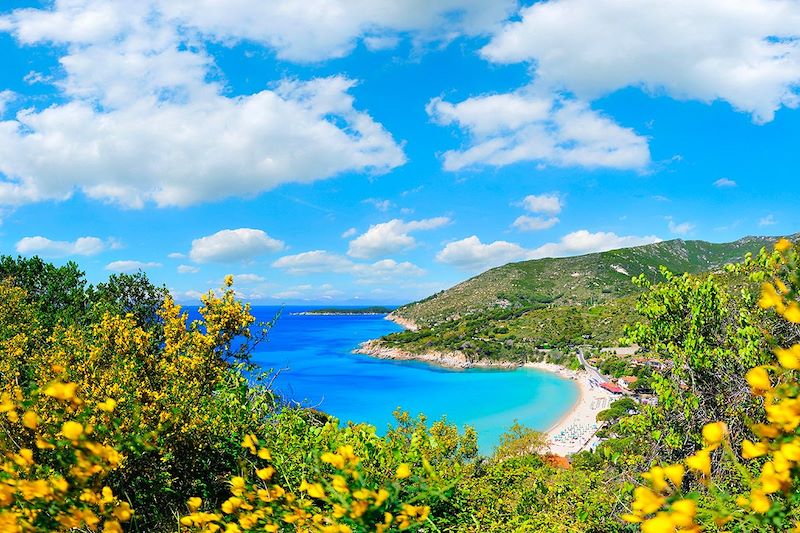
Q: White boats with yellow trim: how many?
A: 0